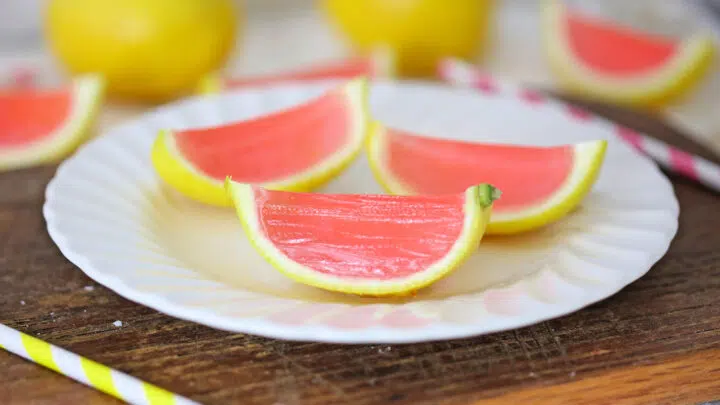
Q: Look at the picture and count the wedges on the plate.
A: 3